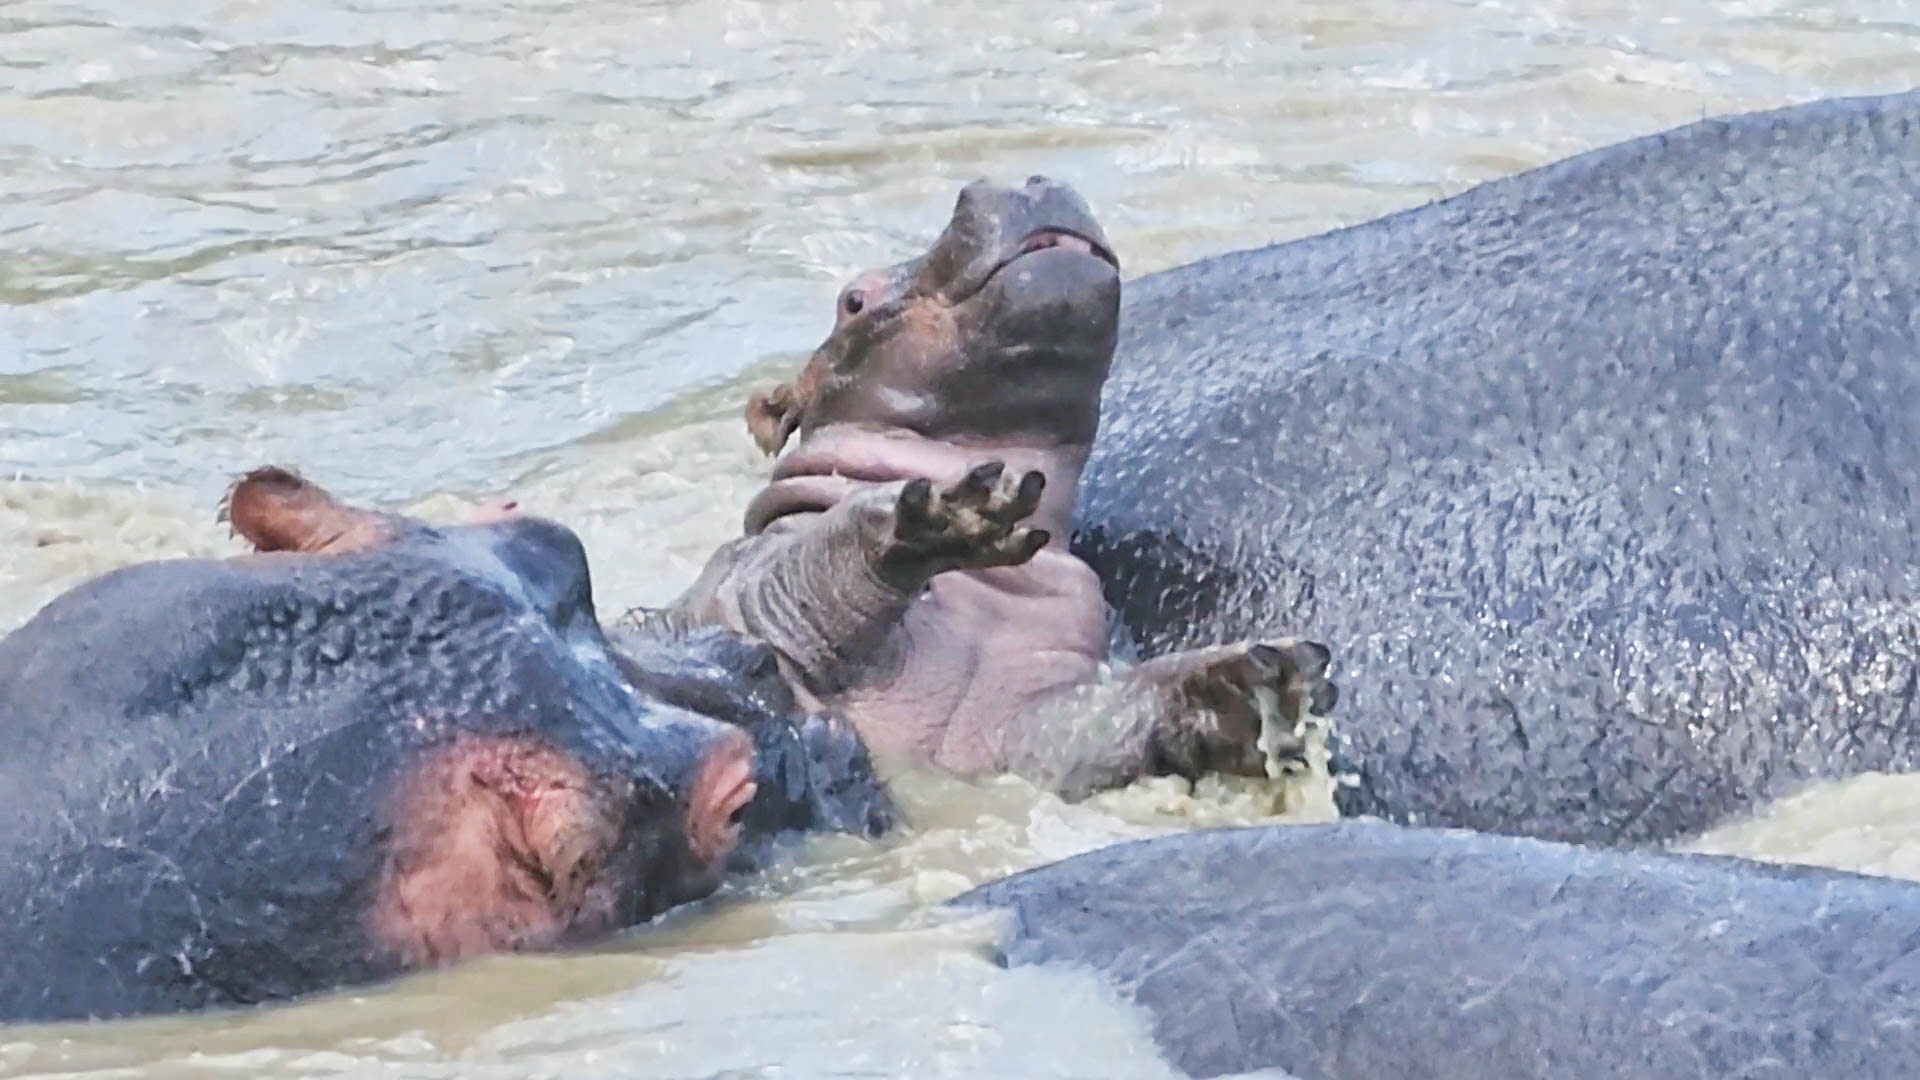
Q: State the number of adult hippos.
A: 3